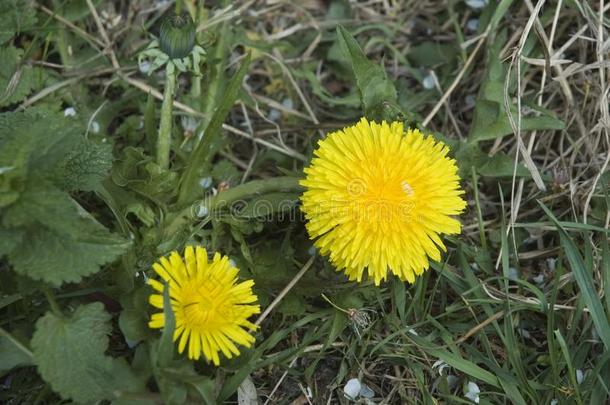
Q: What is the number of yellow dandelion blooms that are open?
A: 2